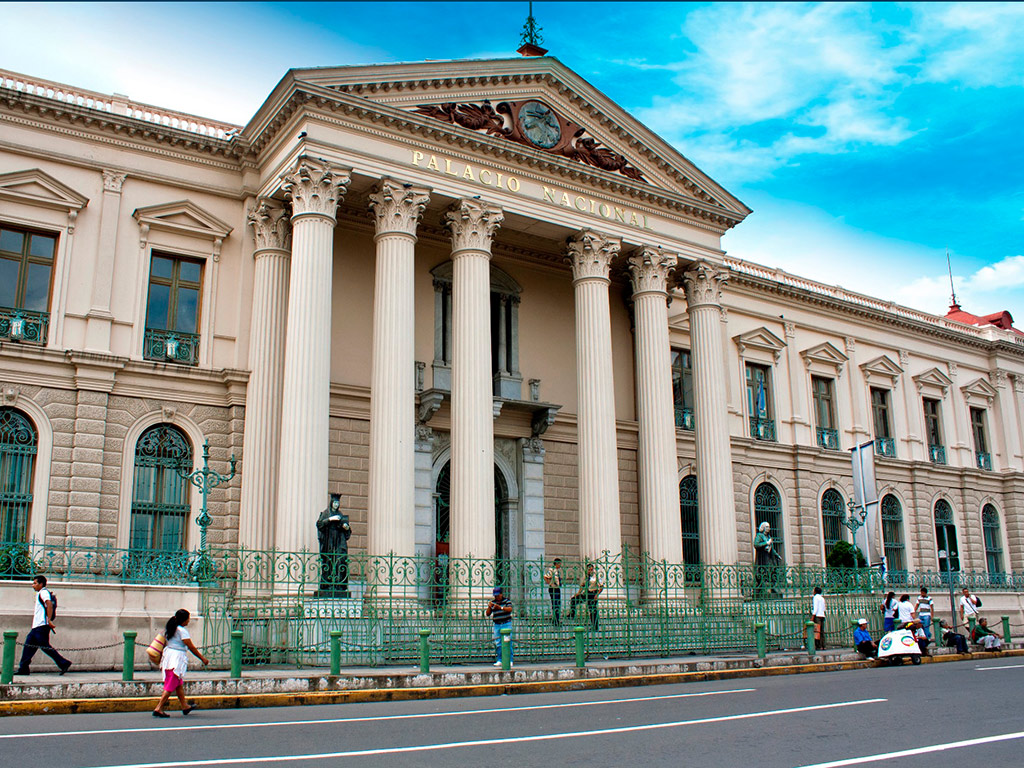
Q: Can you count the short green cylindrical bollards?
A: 14